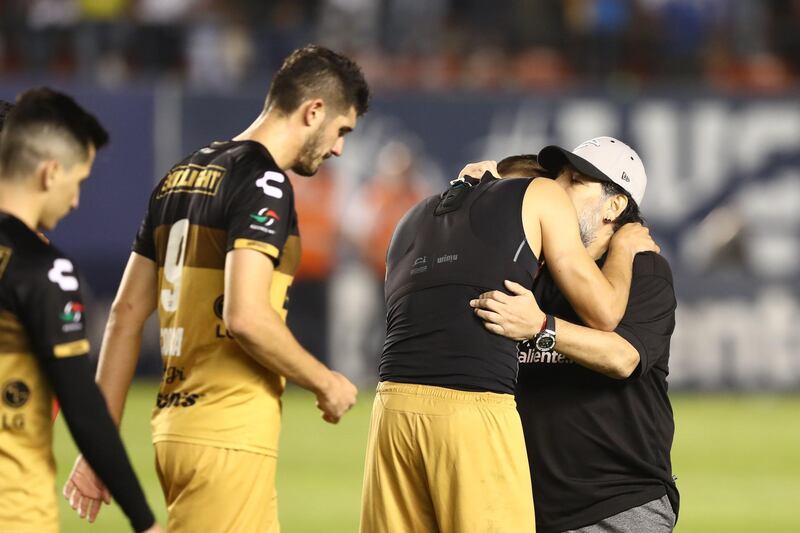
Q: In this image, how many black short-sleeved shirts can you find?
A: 1